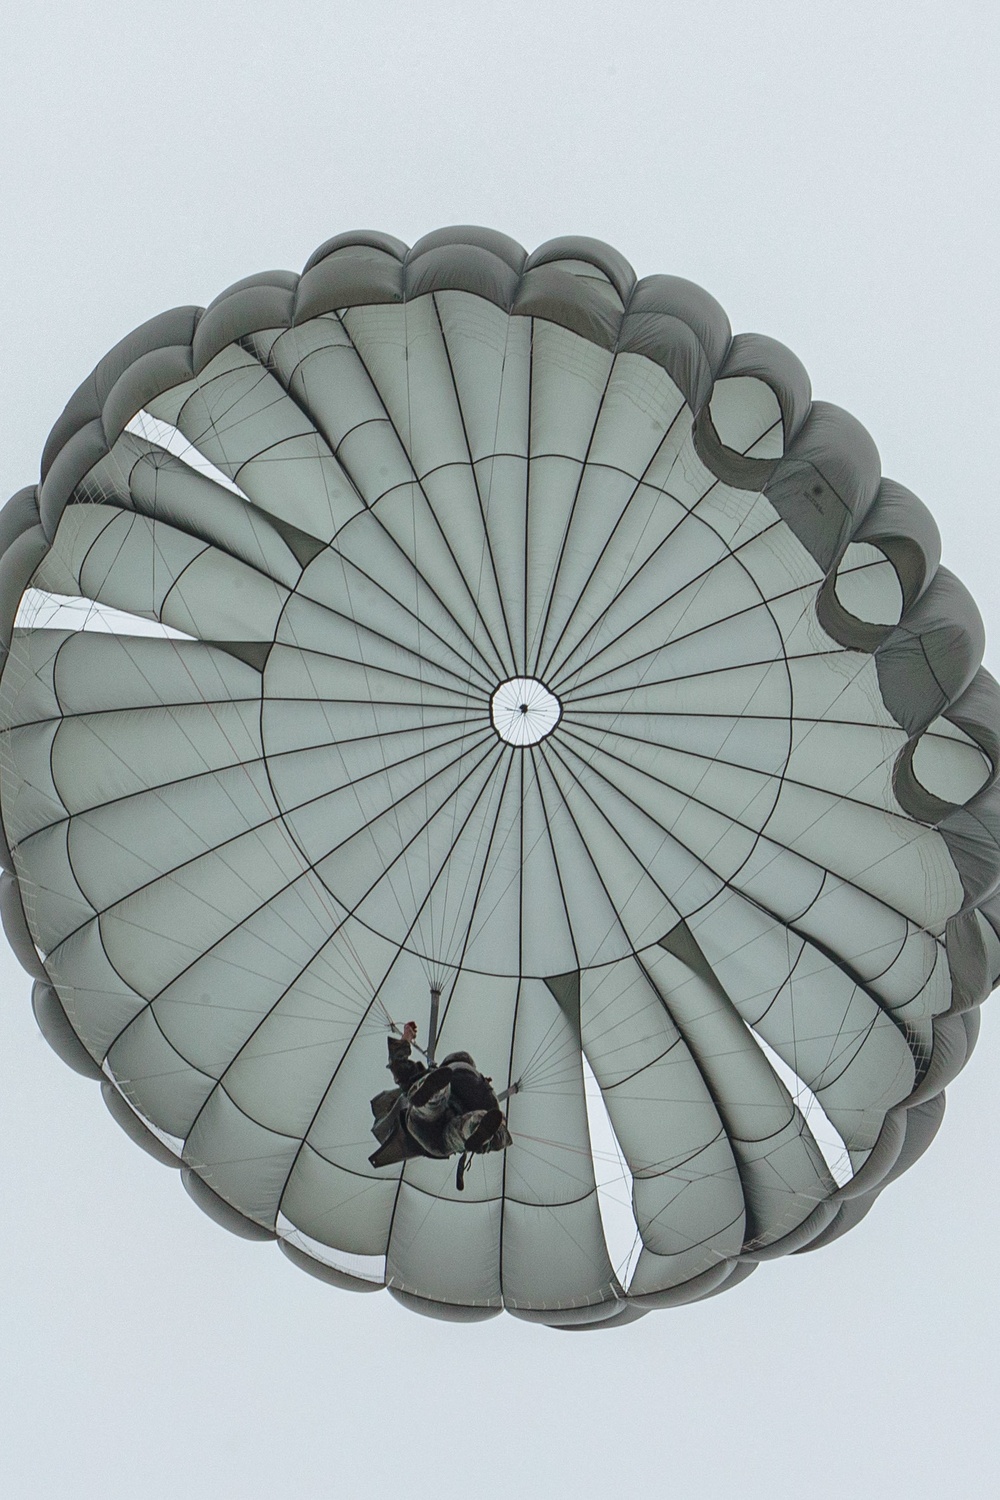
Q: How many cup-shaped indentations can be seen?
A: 3